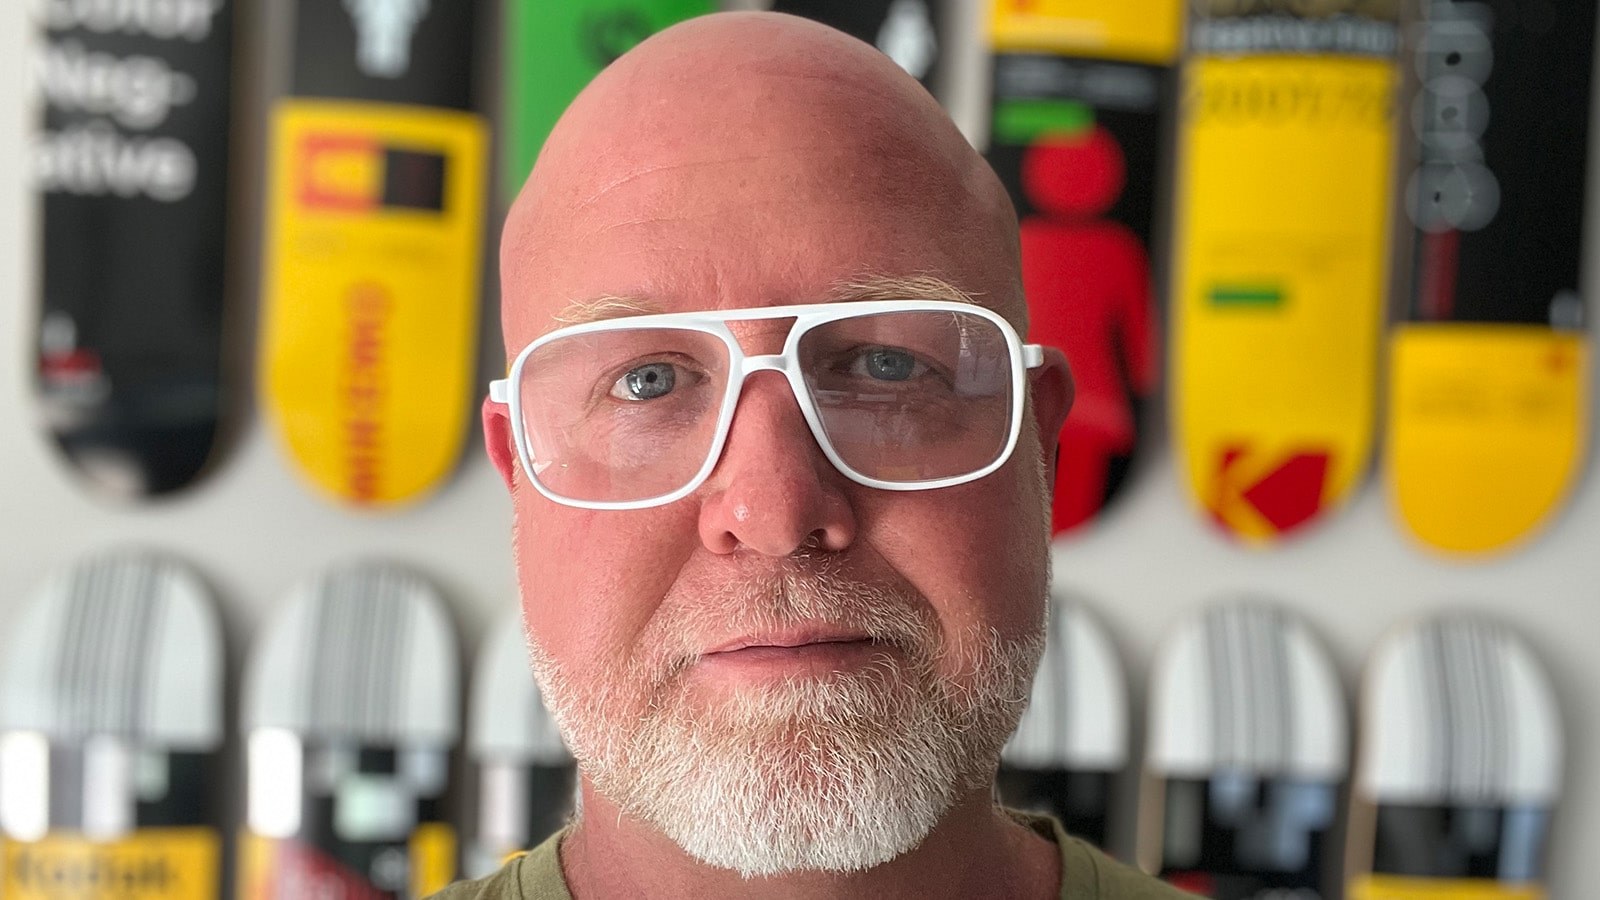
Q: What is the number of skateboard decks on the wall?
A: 13